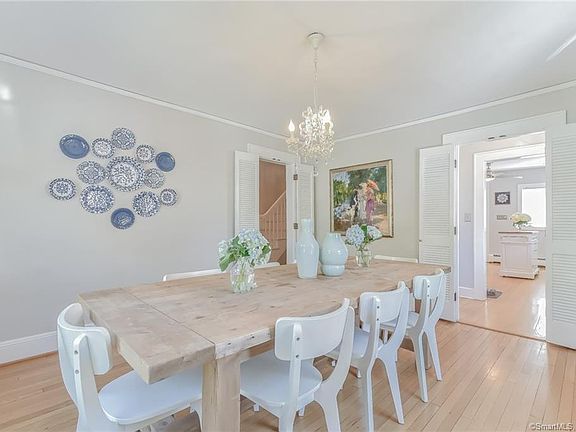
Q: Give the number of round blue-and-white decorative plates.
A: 13